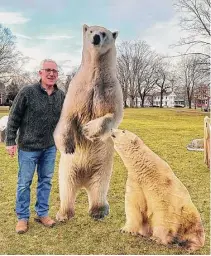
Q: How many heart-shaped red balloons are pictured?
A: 0